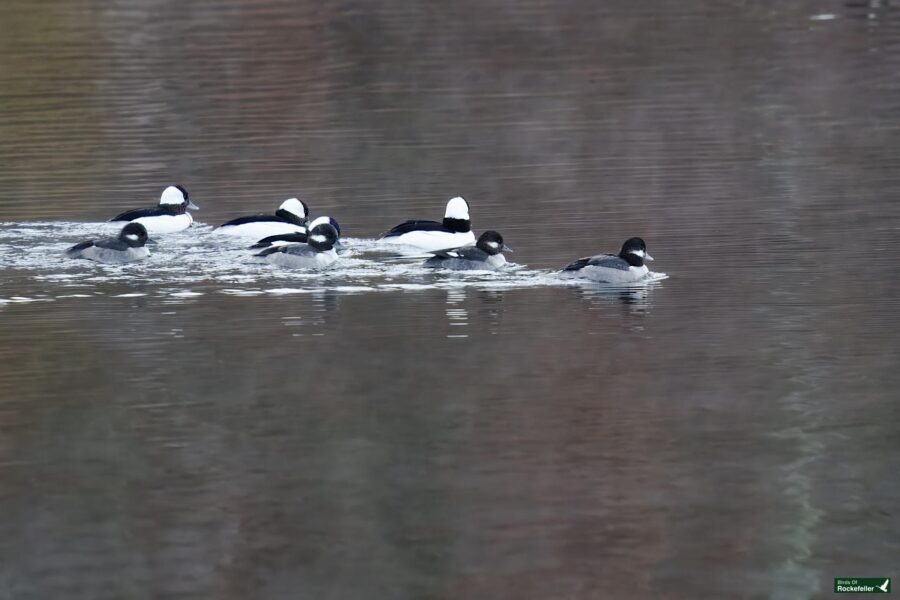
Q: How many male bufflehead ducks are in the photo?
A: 4